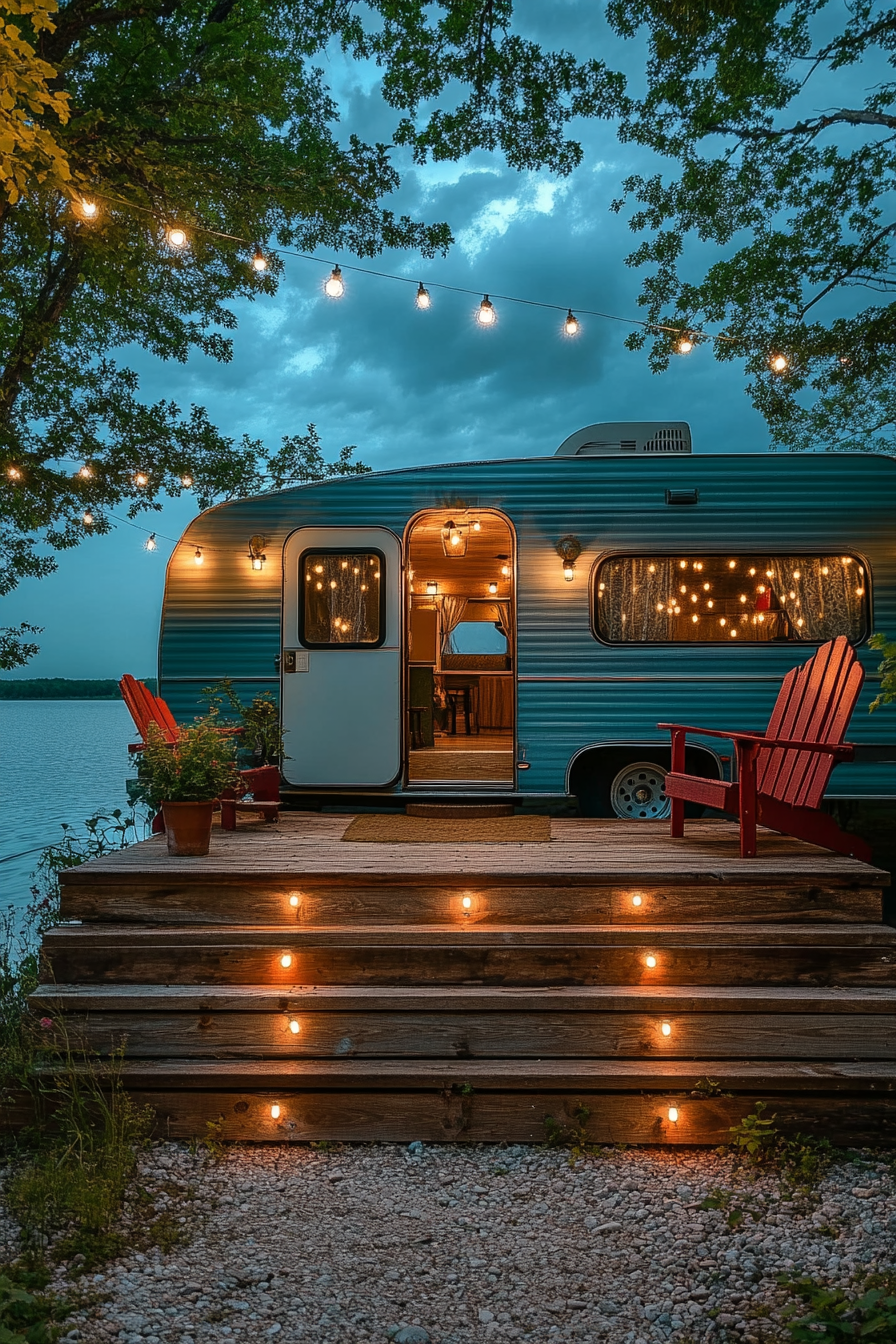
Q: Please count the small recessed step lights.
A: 9